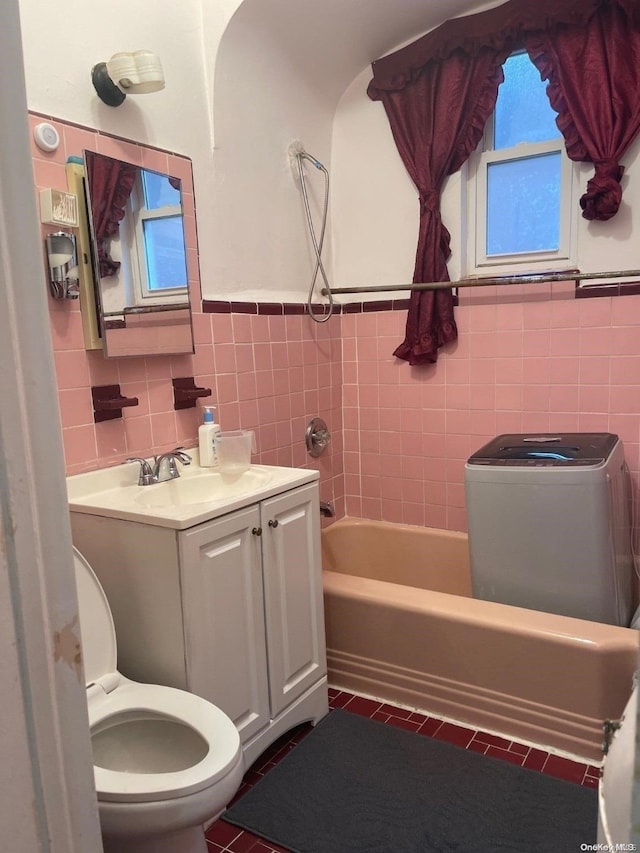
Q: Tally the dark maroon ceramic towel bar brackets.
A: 2